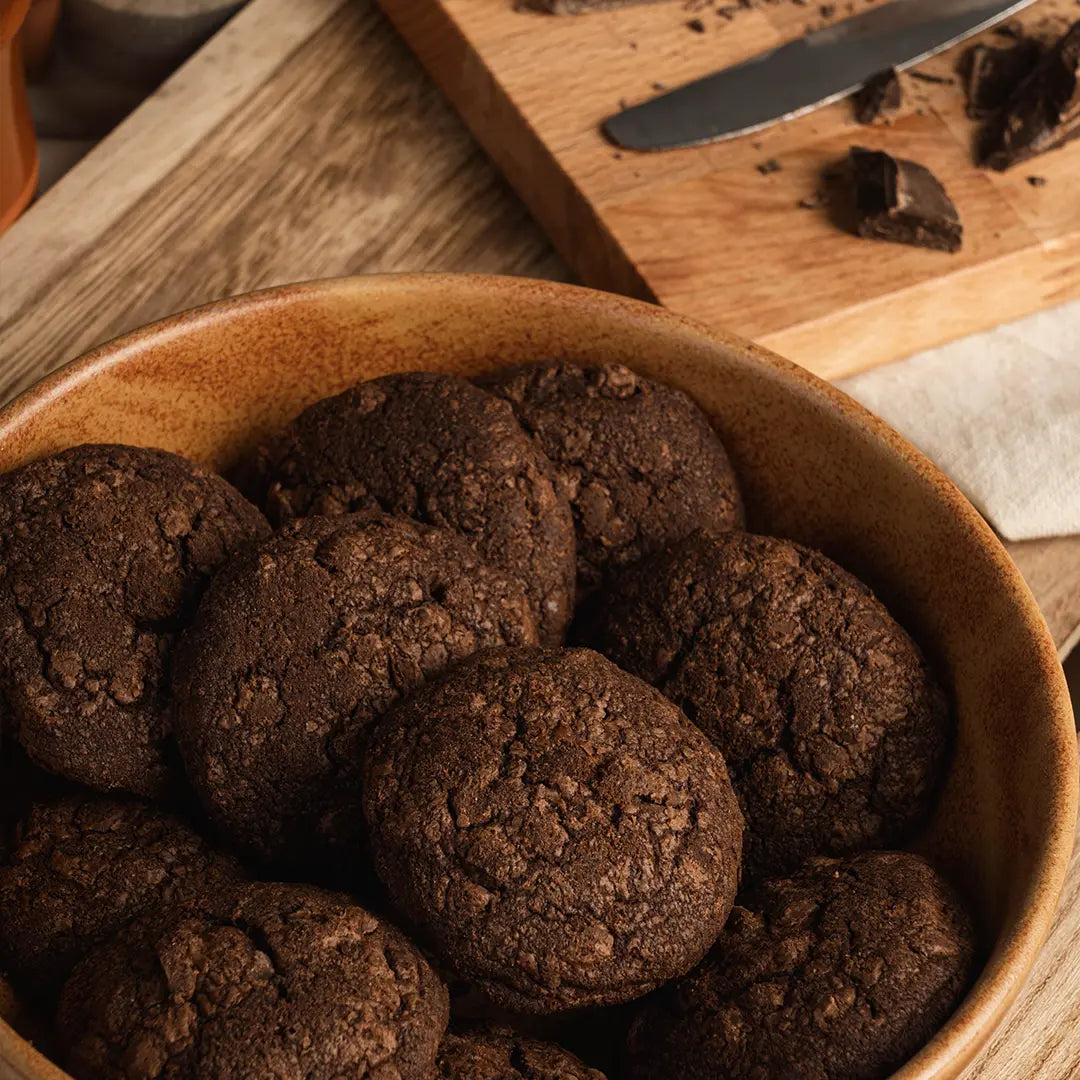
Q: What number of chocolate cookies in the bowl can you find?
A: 10